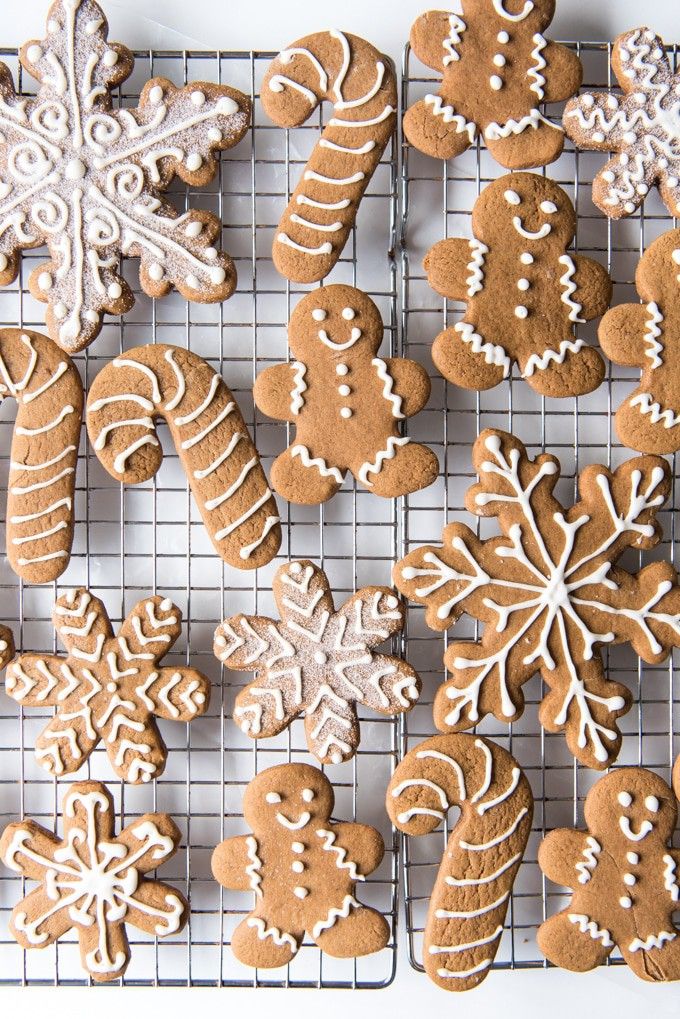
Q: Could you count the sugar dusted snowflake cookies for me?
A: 3